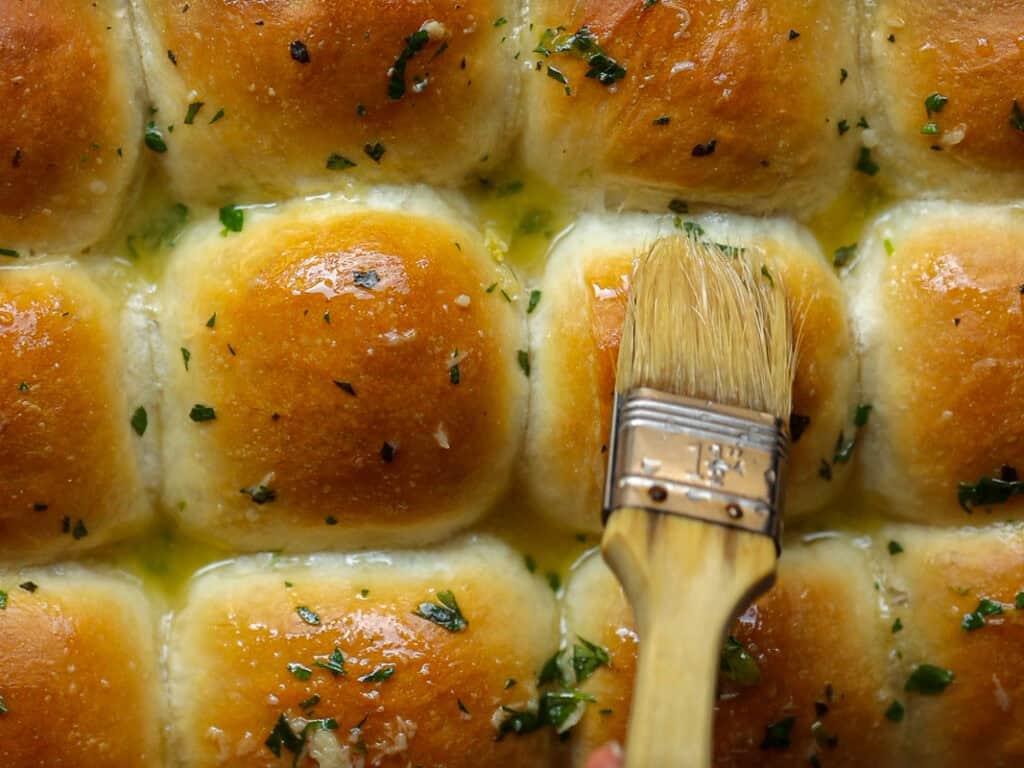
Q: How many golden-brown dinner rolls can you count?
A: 12